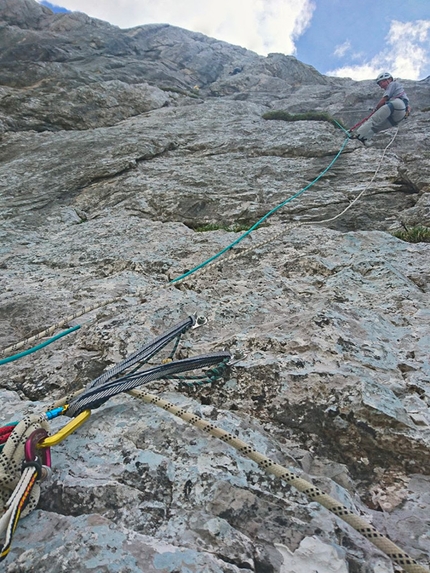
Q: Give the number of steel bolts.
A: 2